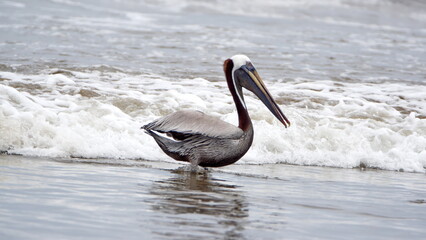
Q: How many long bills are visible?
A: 1